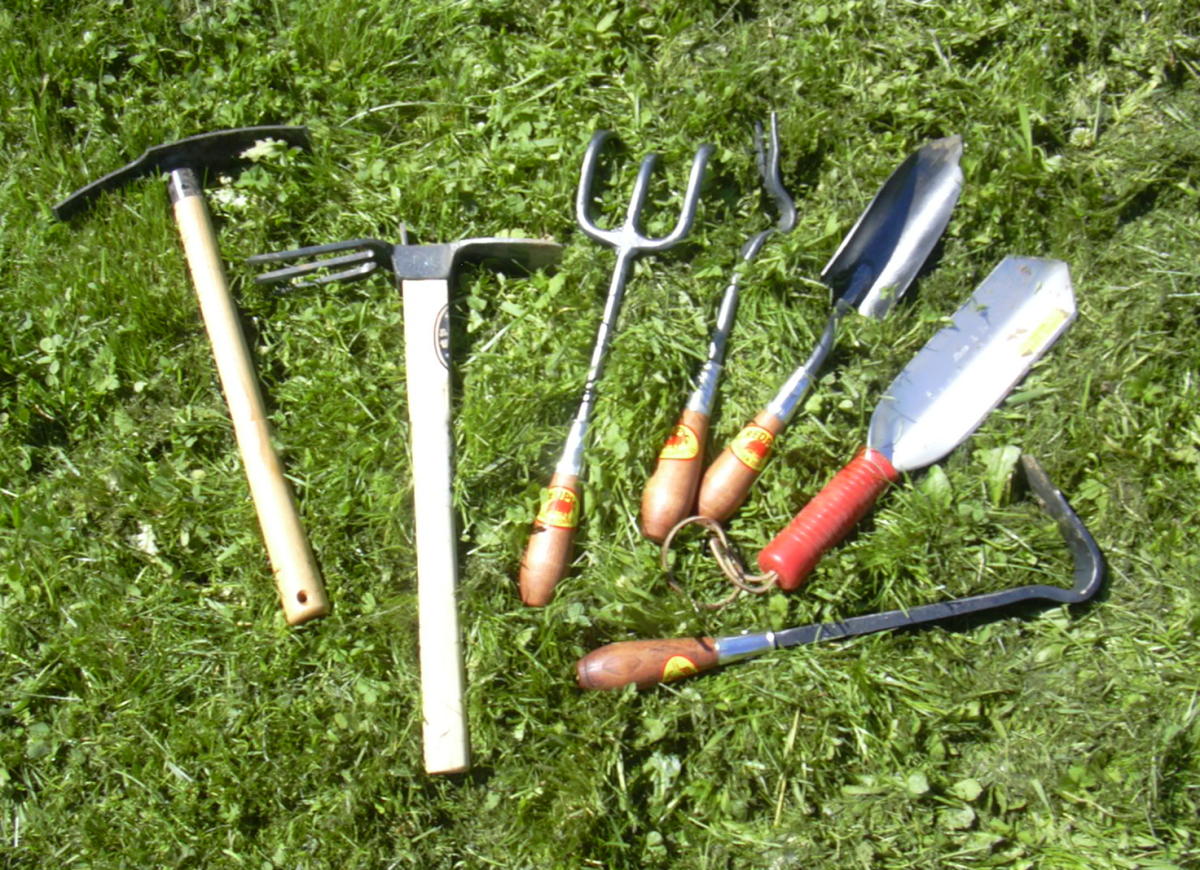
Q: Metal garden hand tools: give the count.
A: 7